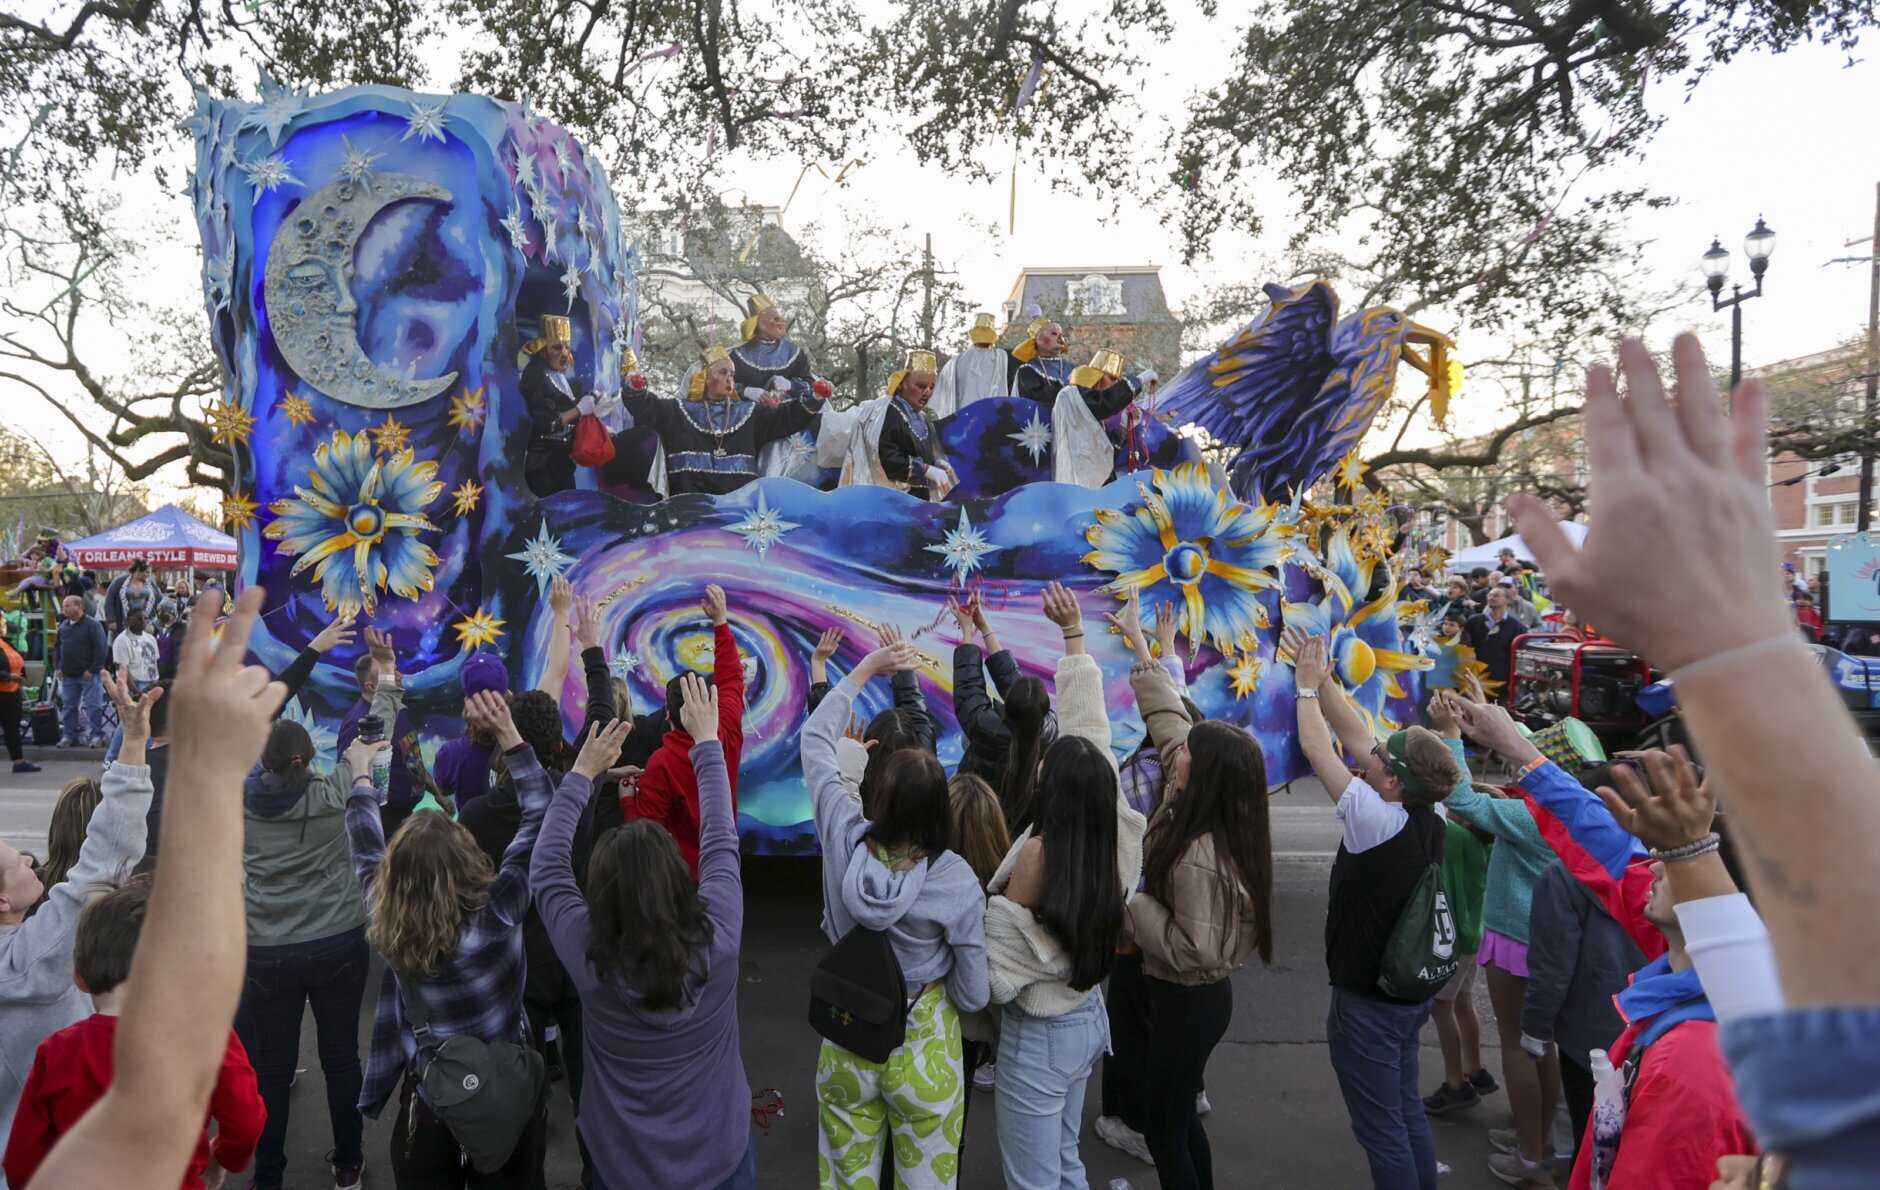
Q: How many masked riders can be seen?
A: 7